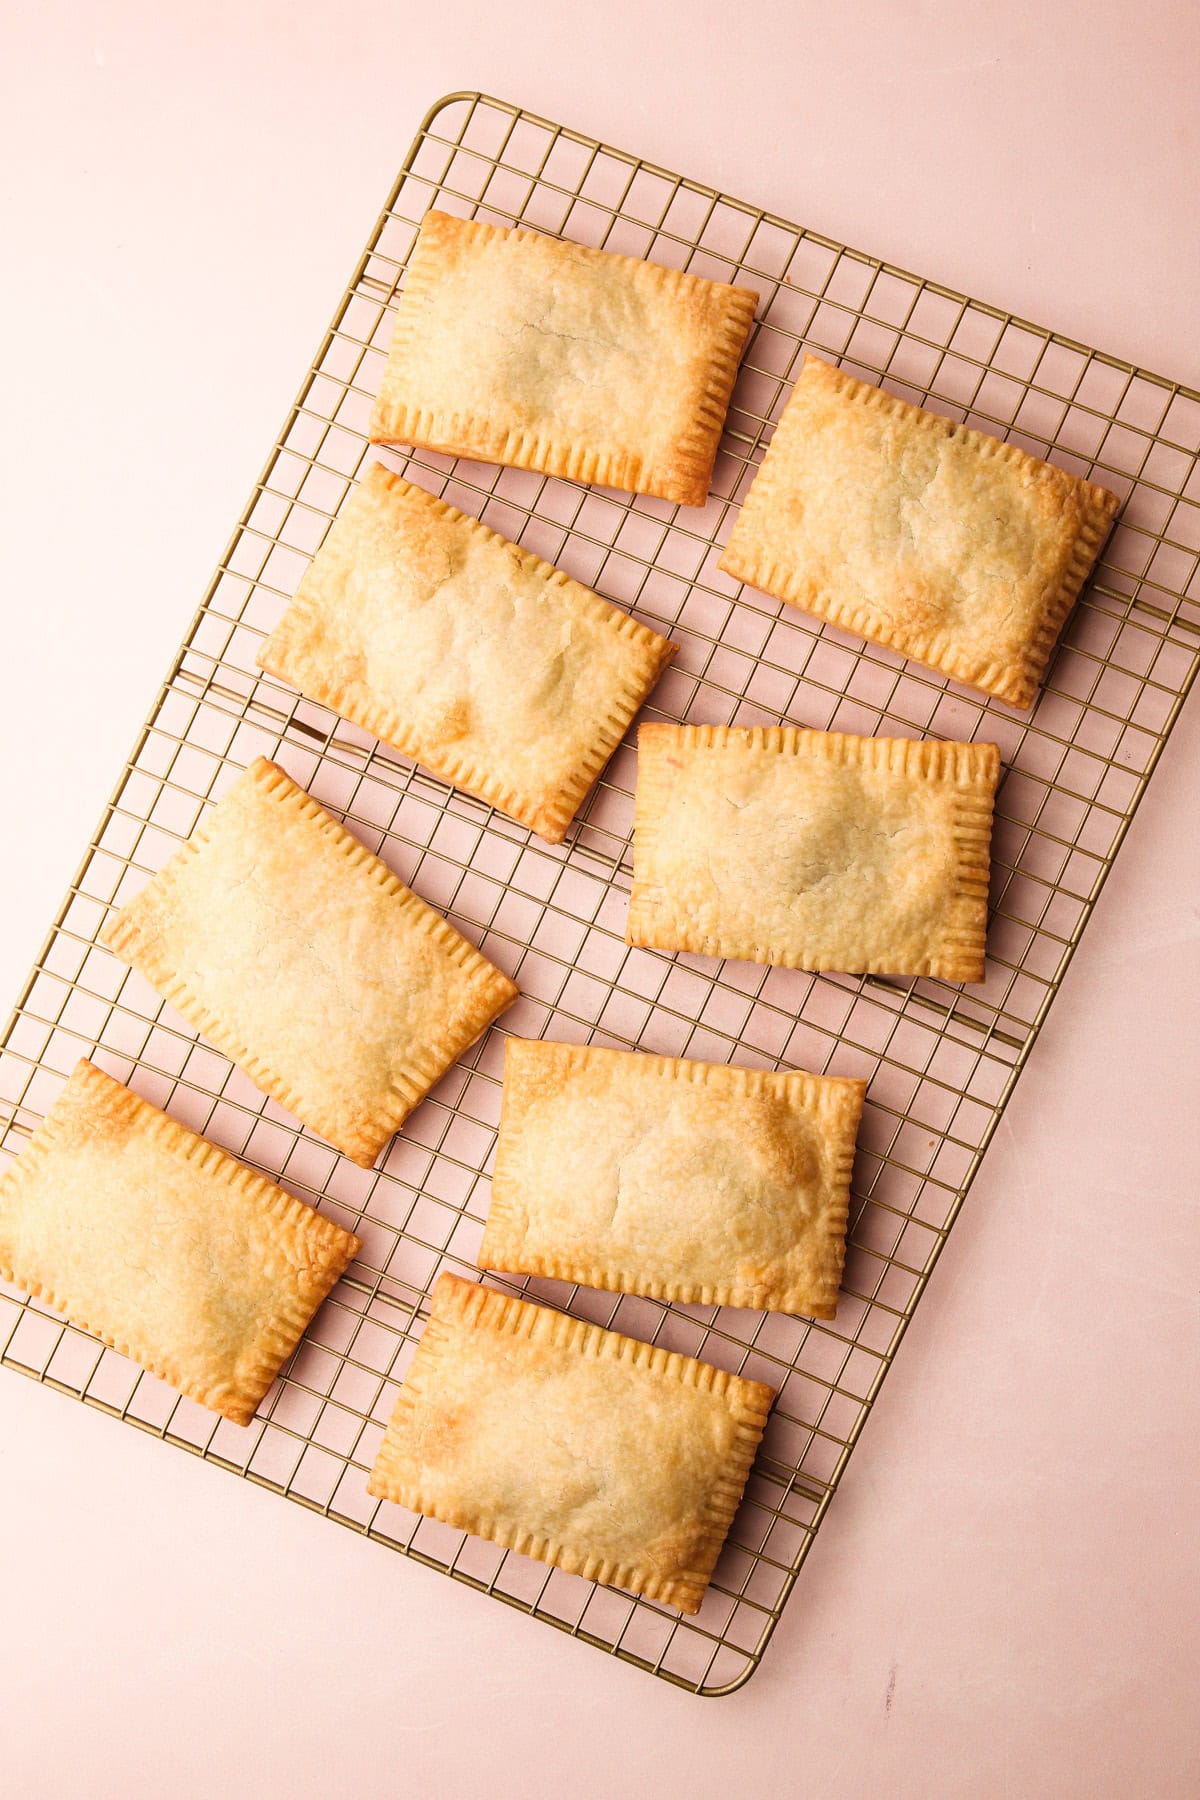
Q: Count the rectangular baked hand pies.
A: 8